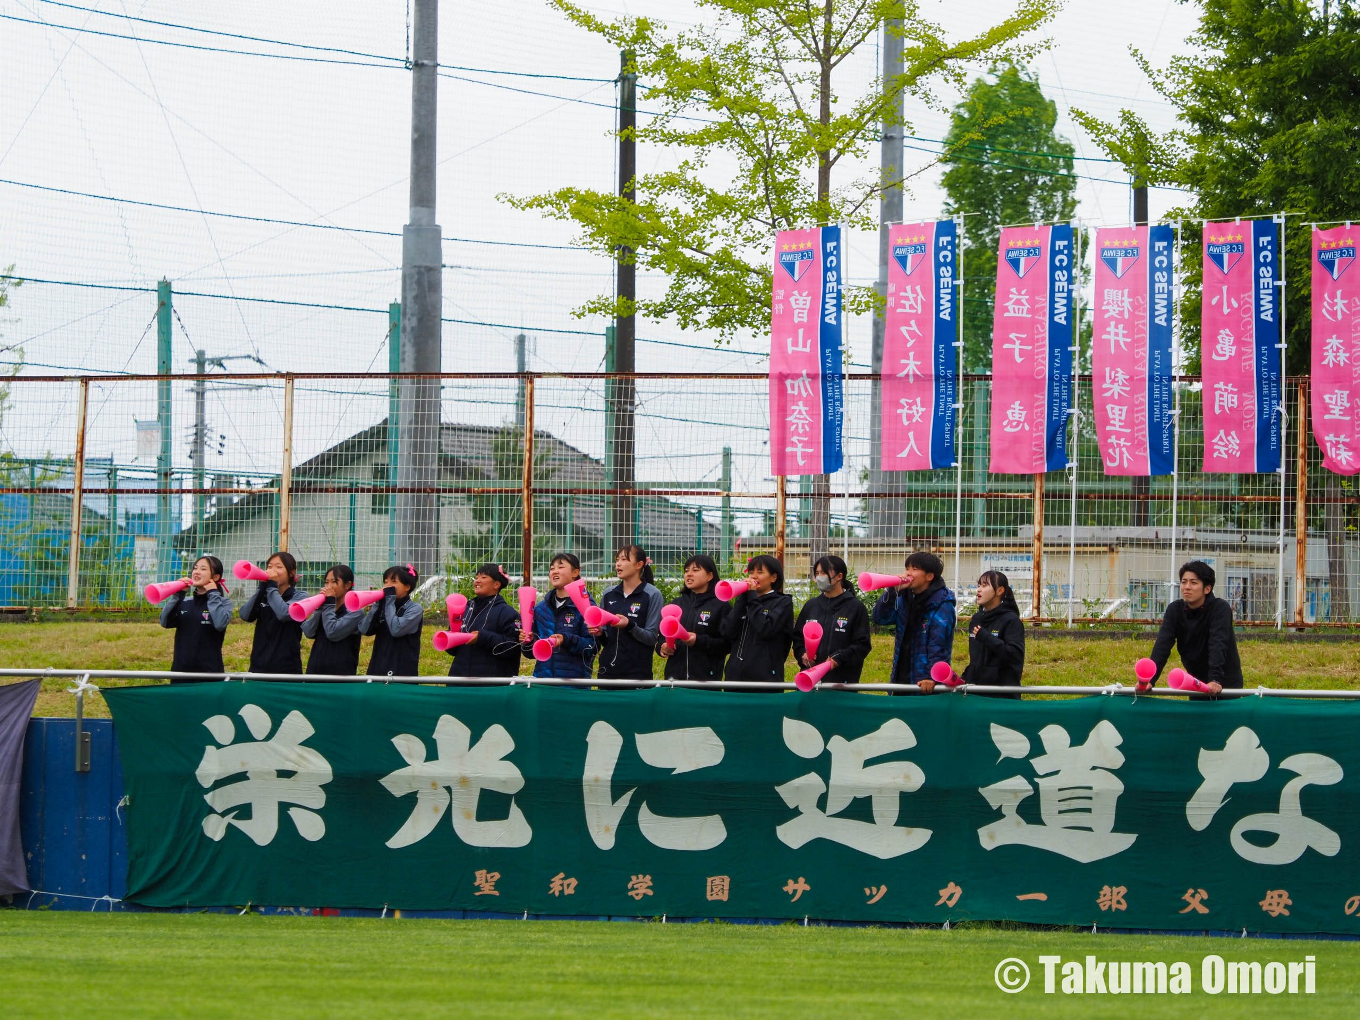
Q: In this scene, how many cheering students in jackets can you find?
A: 12